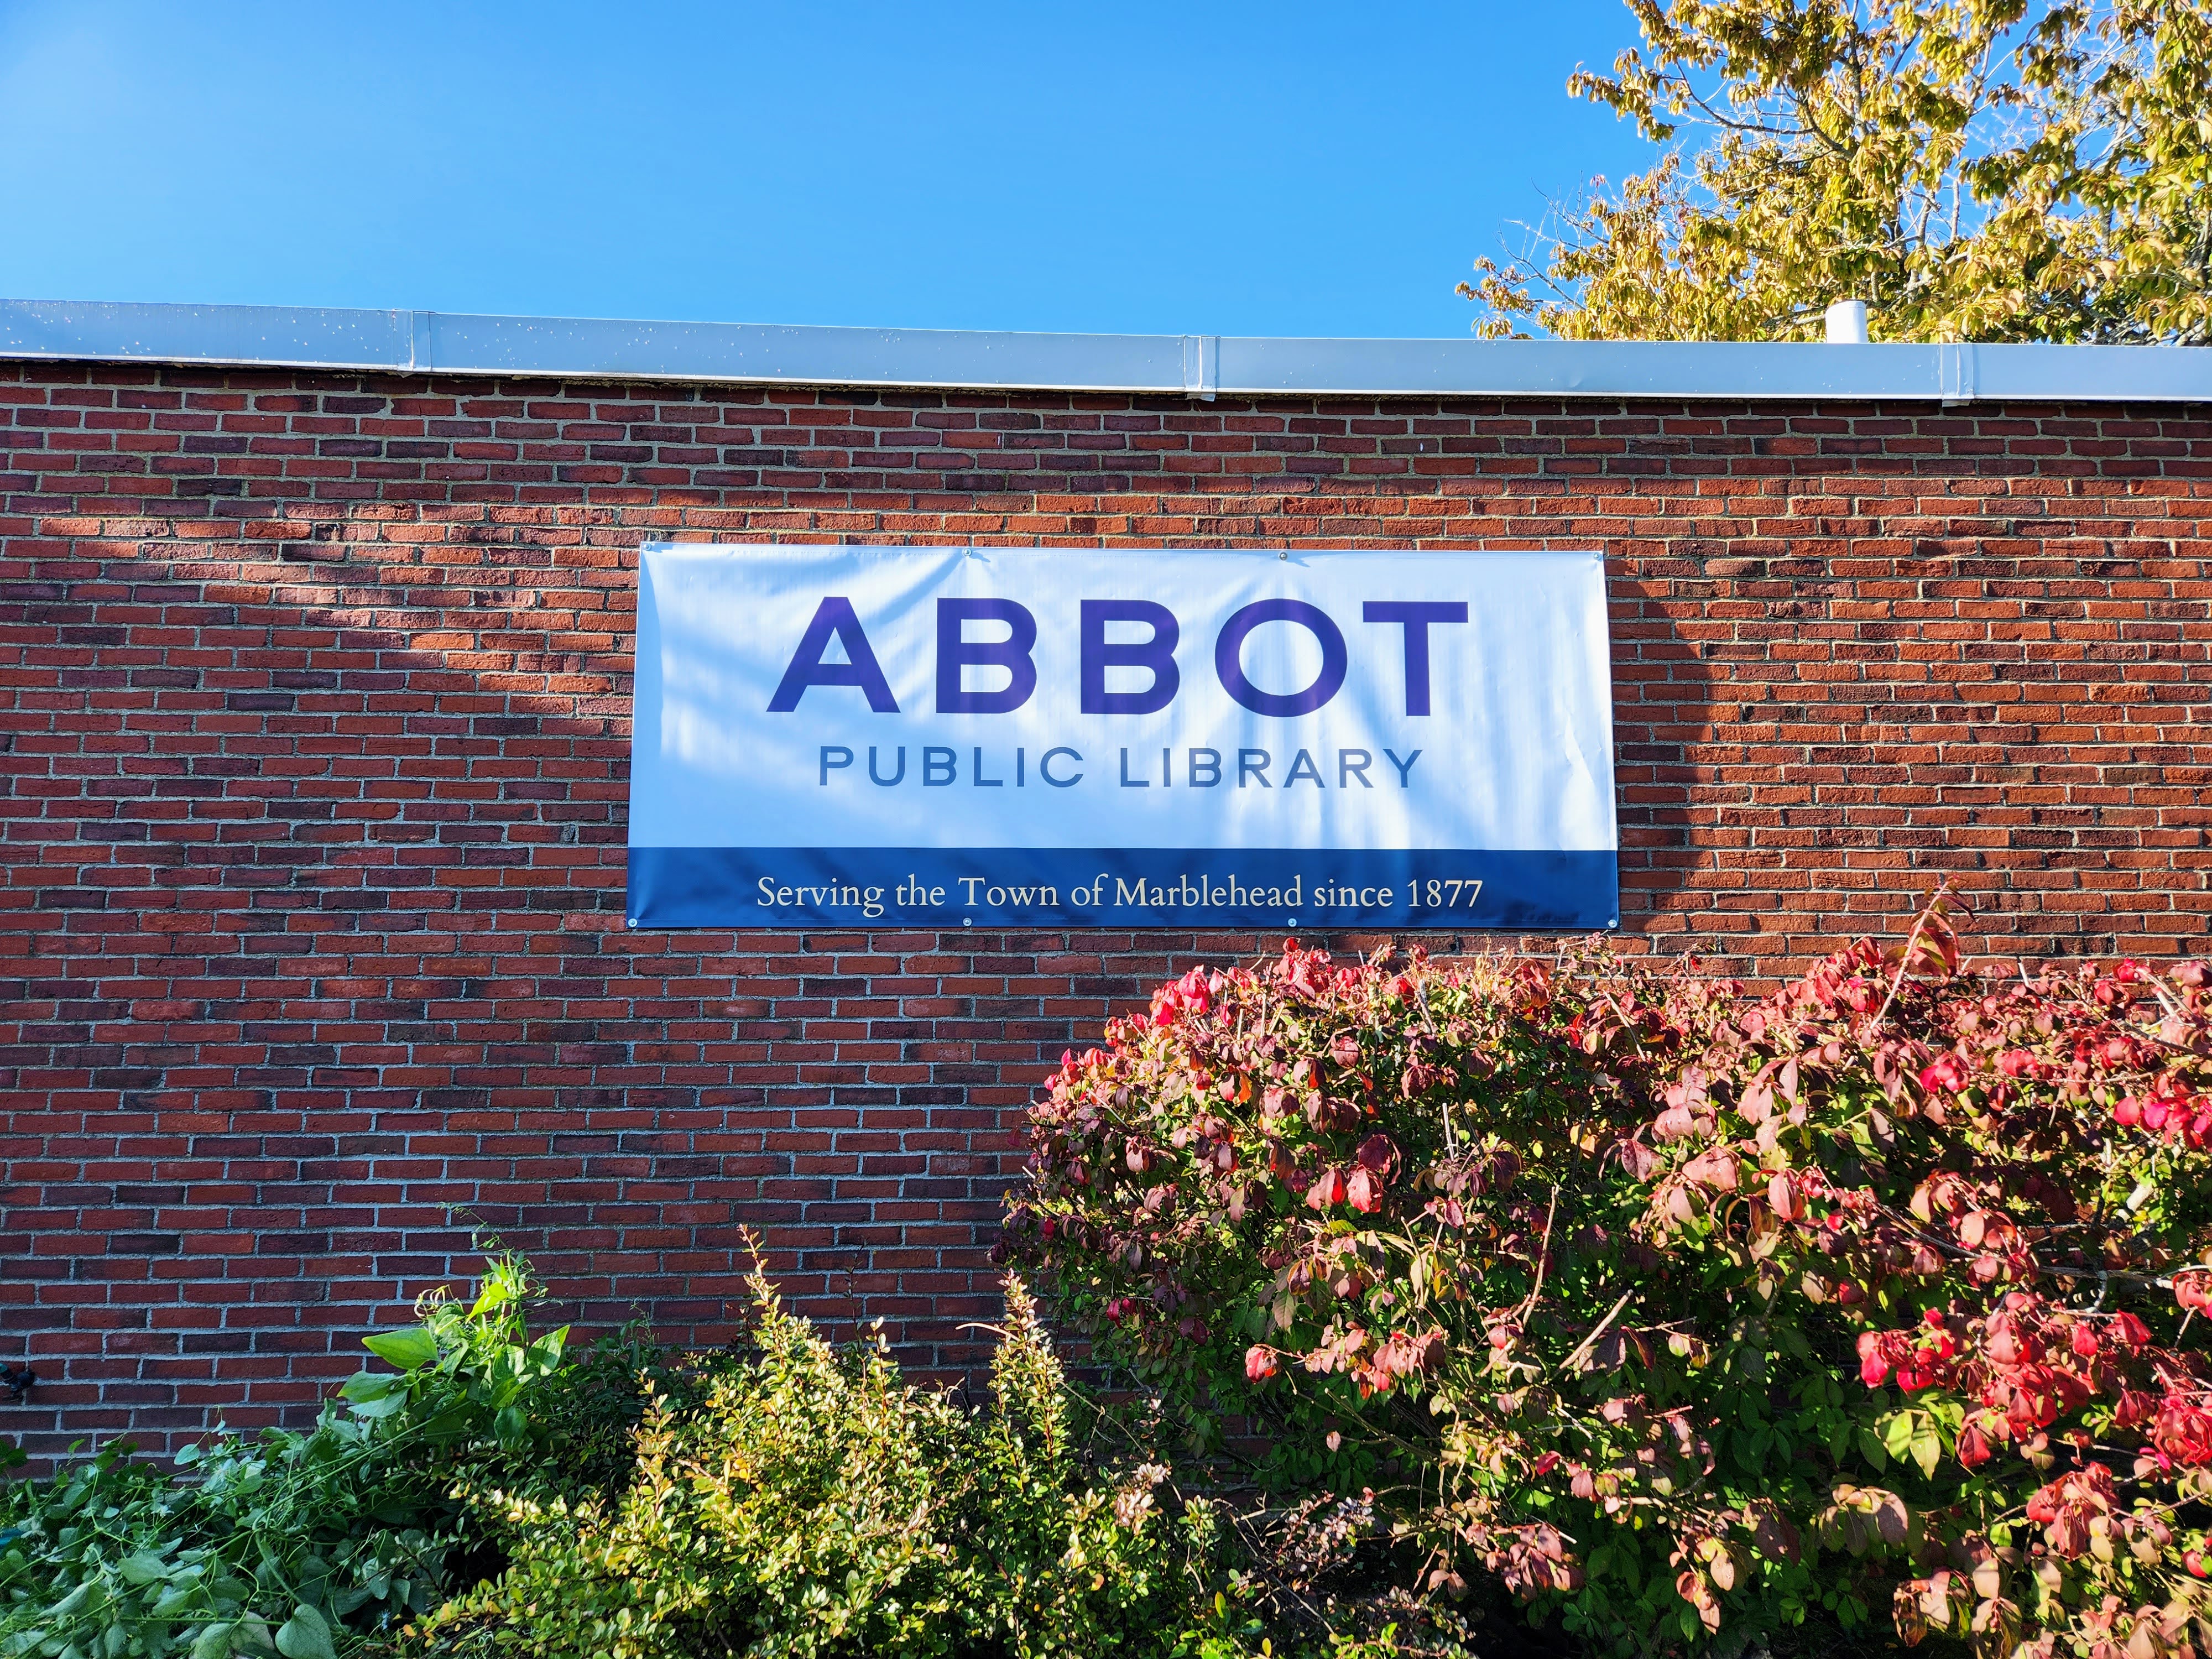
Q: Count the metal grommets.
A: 8